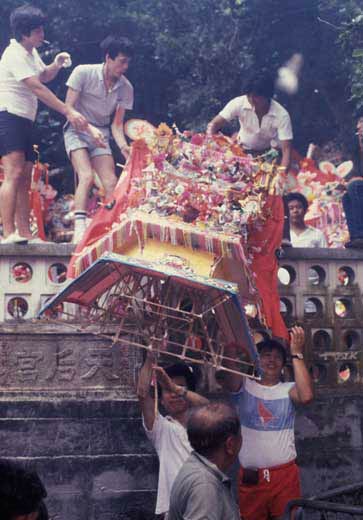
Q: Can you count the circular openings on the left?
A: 4